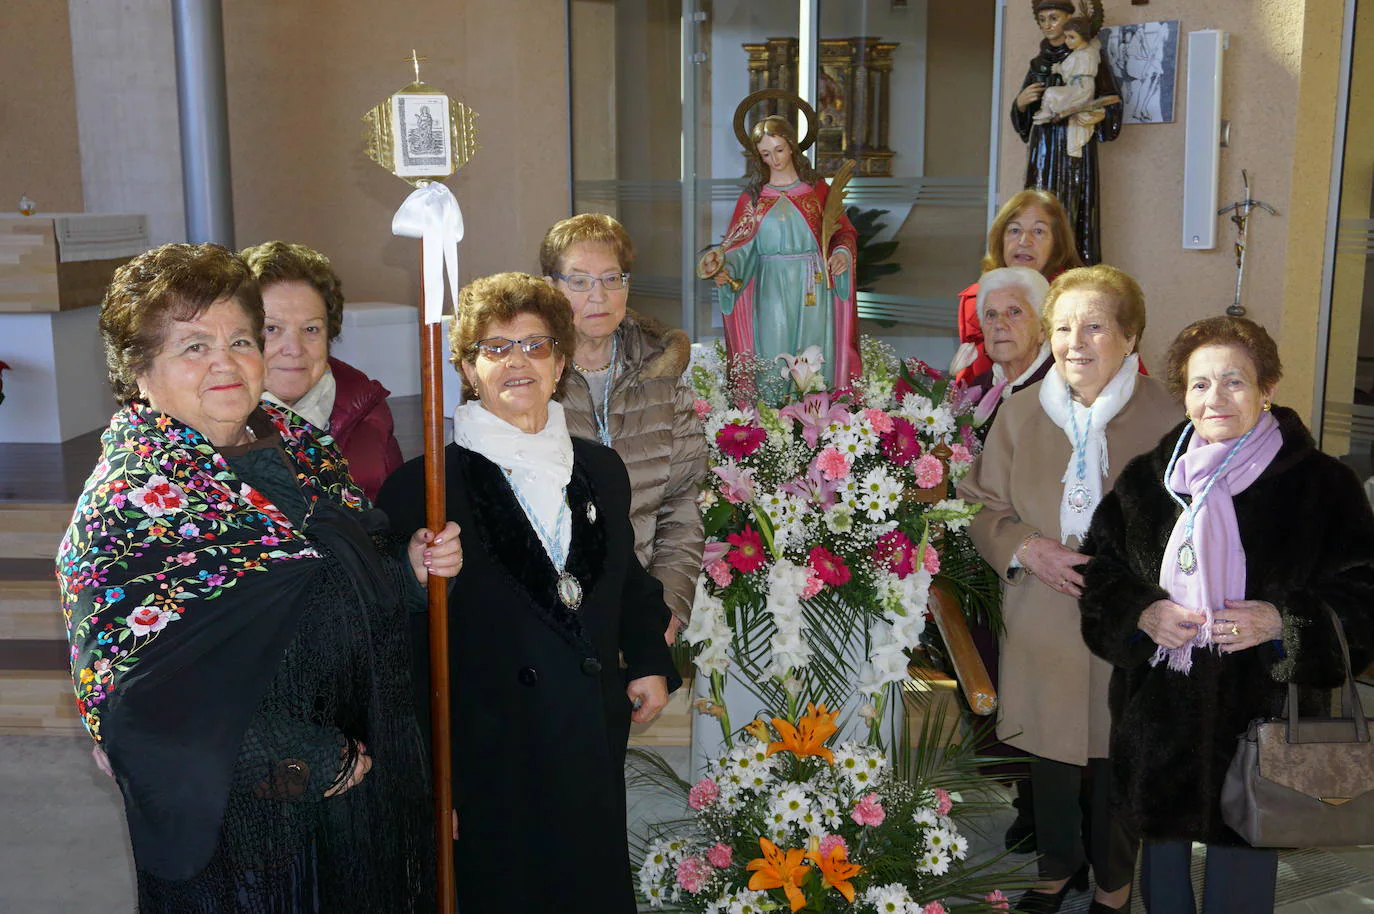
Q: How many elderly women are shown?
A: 8